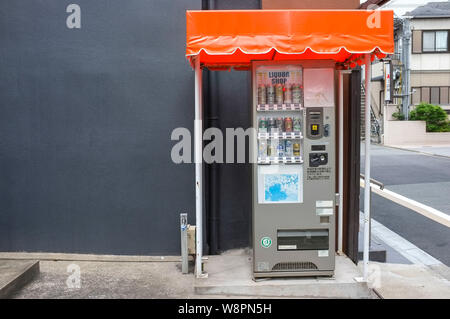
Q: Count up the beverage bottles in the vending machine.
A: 15